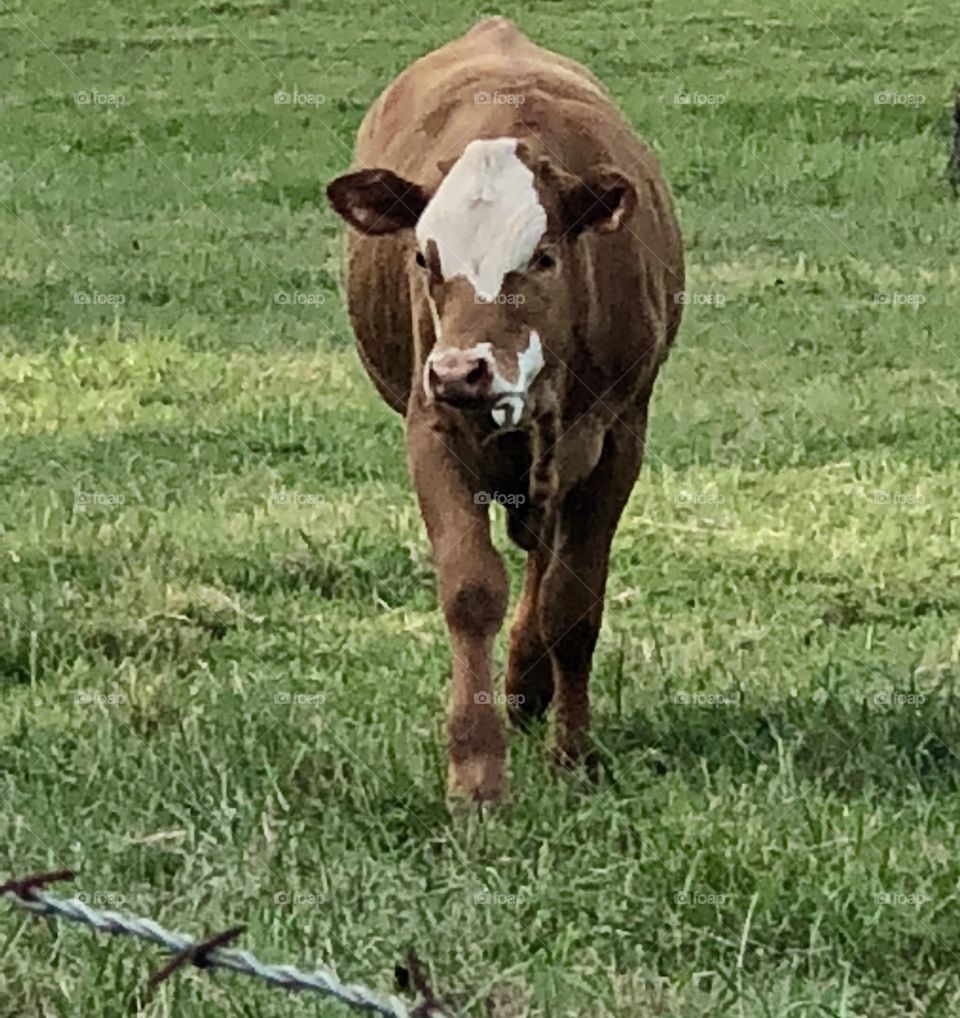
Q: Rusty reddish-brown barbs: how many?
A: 3